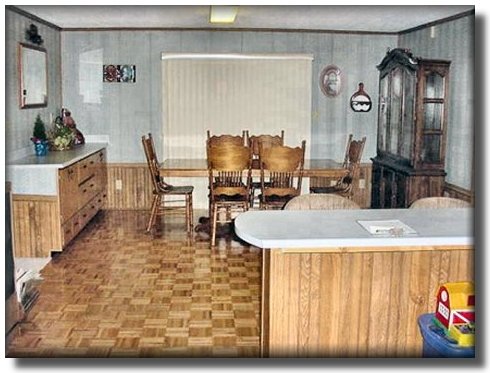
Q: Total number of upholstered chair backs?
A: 2